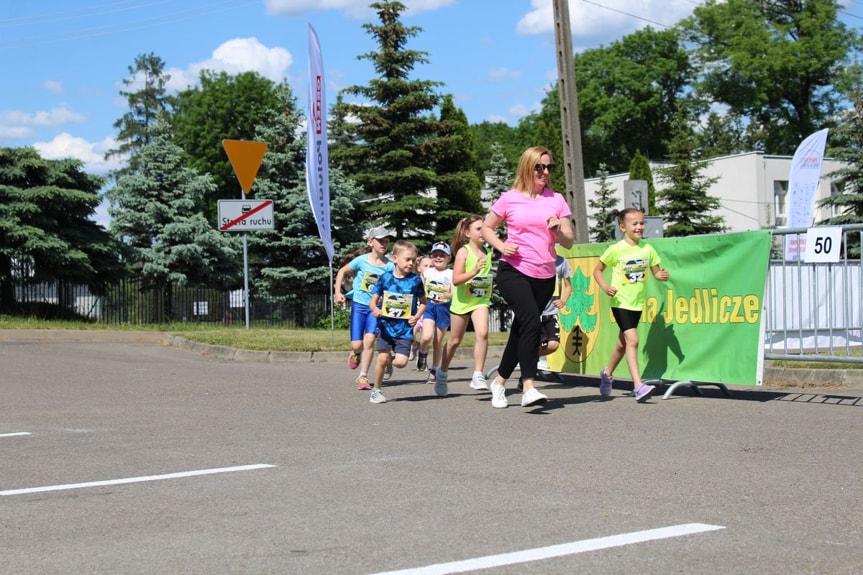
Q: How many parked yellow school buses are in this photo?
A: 0